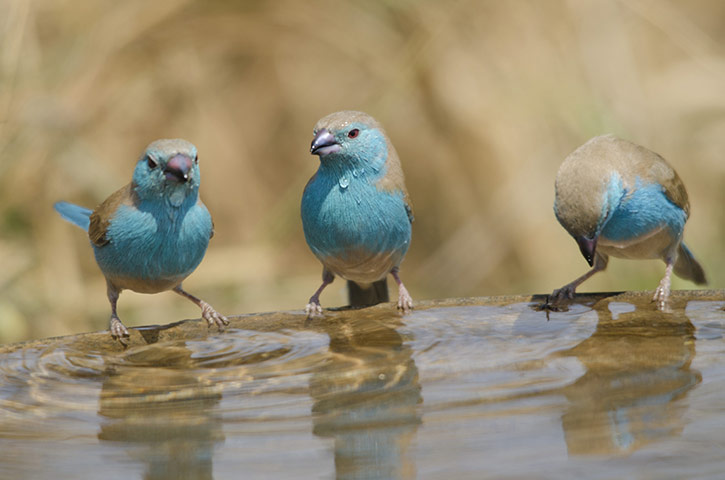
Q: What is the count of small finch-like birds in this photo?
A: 3